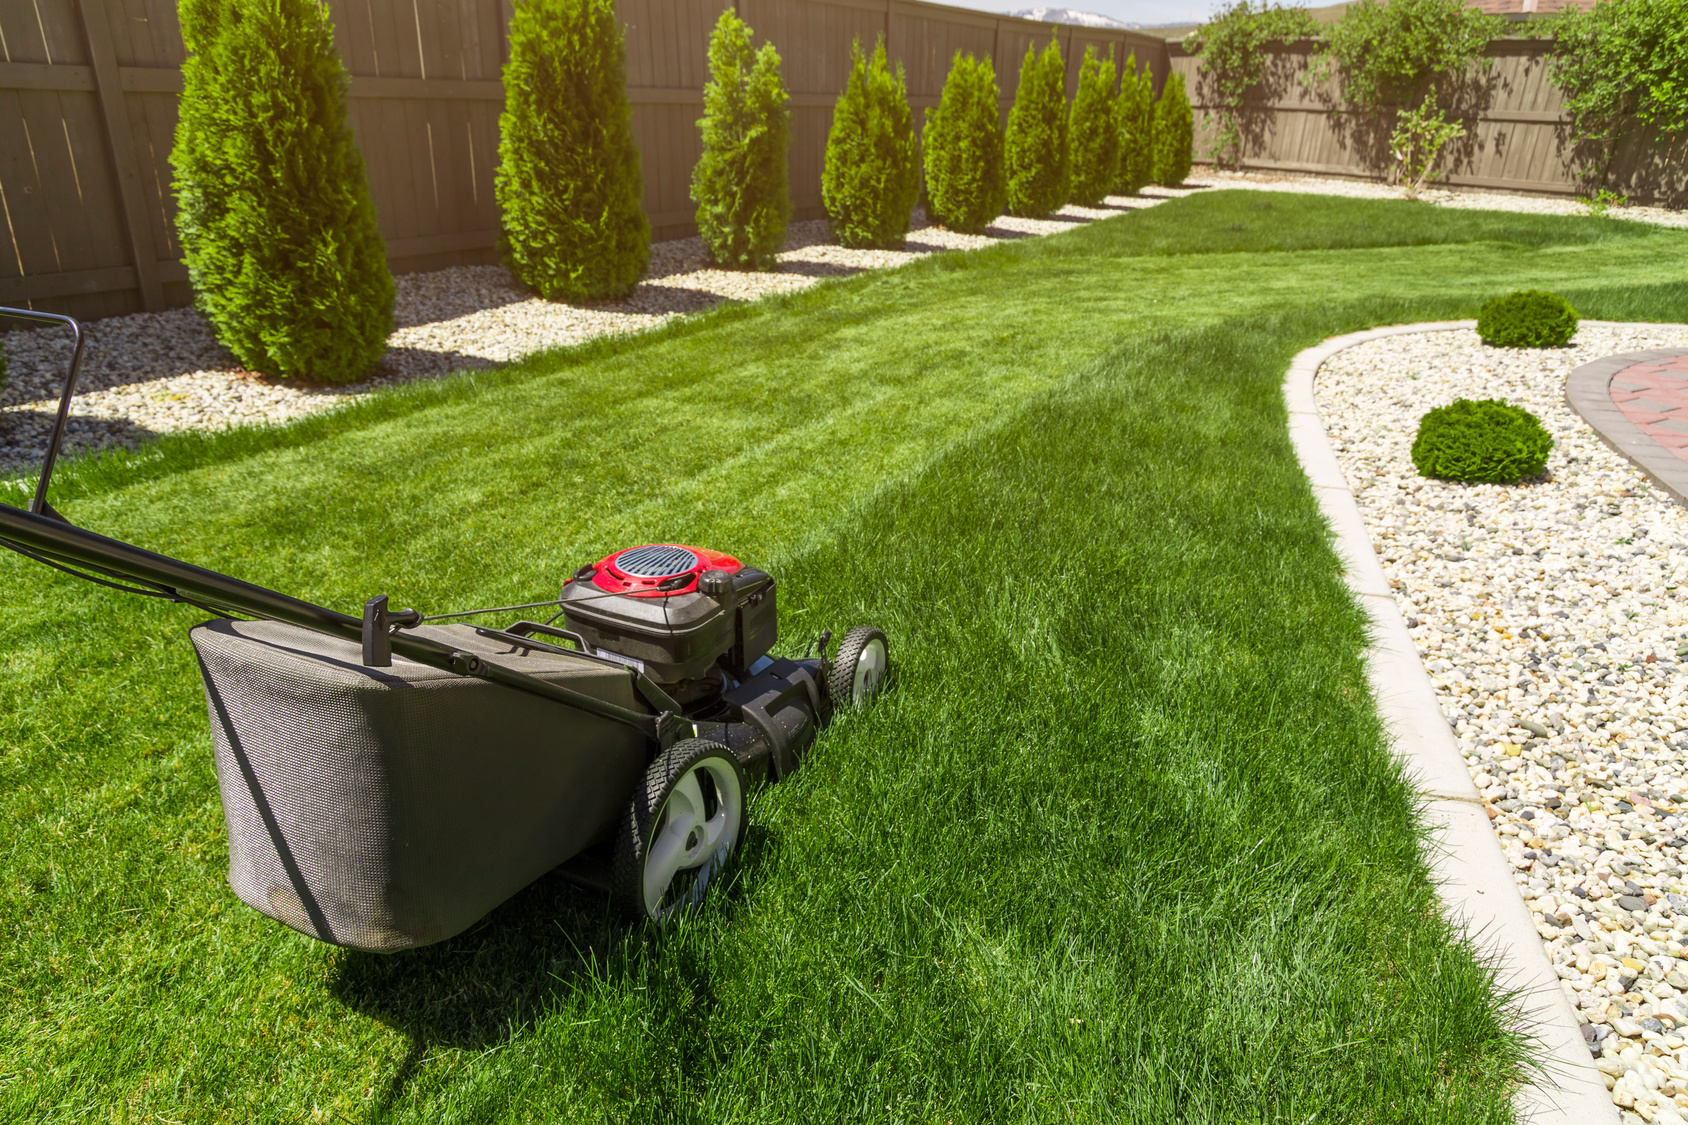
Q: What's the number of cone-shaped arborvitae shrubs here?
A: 9